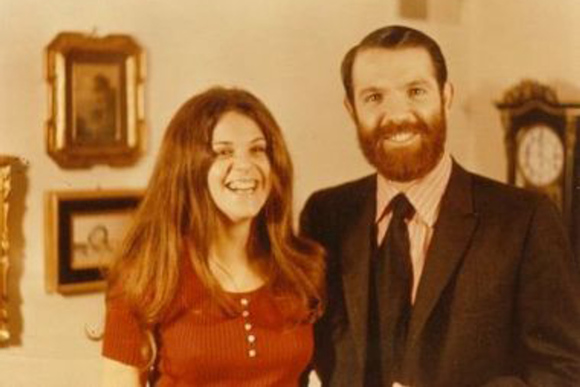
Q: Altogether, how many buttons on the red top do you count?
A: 5